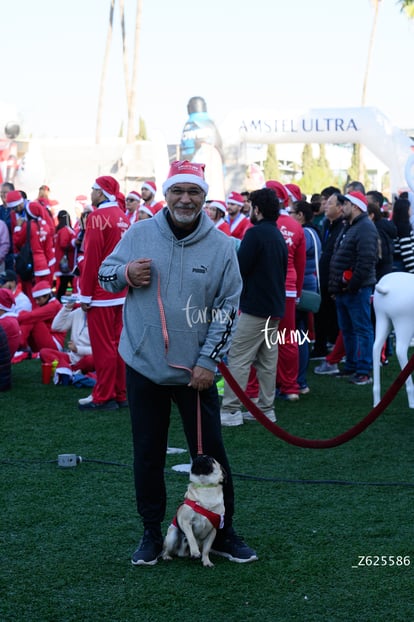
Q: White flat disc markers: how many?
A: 2